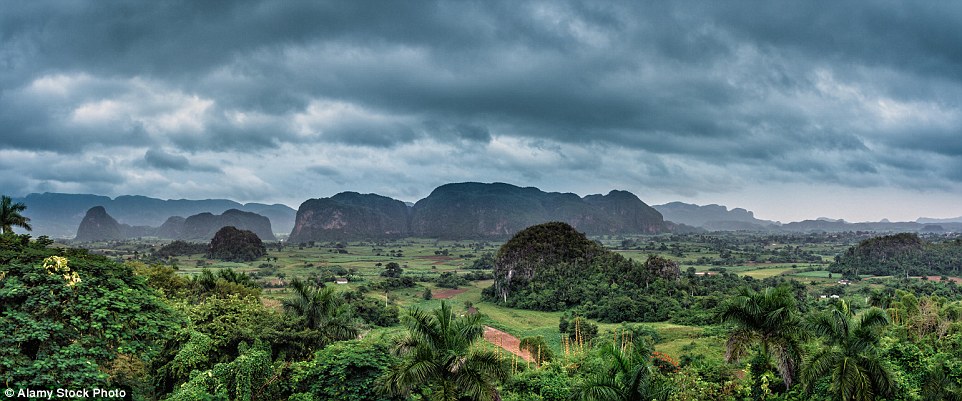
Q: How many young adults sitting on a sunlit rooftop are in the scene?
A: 0